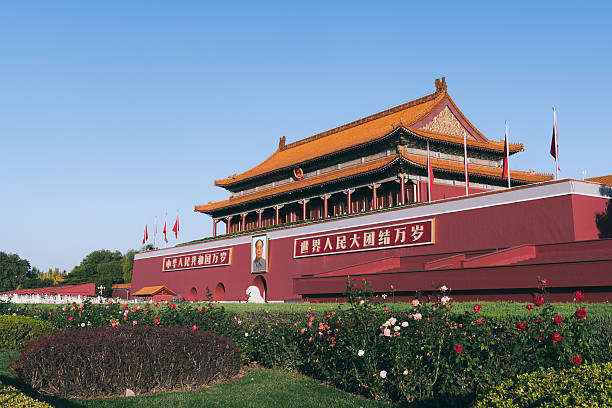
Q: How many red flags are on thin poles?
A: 8